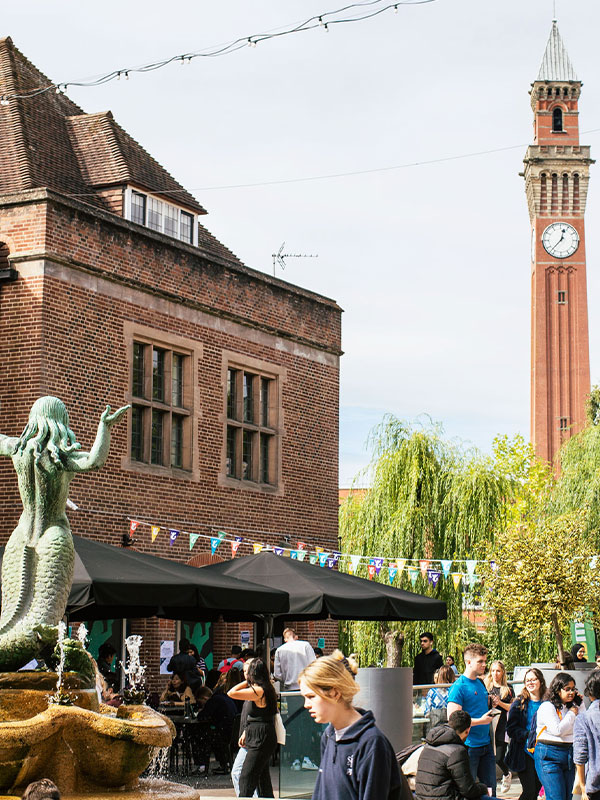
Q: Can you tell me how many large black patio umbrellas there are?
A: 2